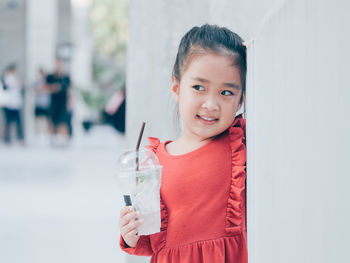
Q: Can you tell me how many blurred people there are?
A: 3